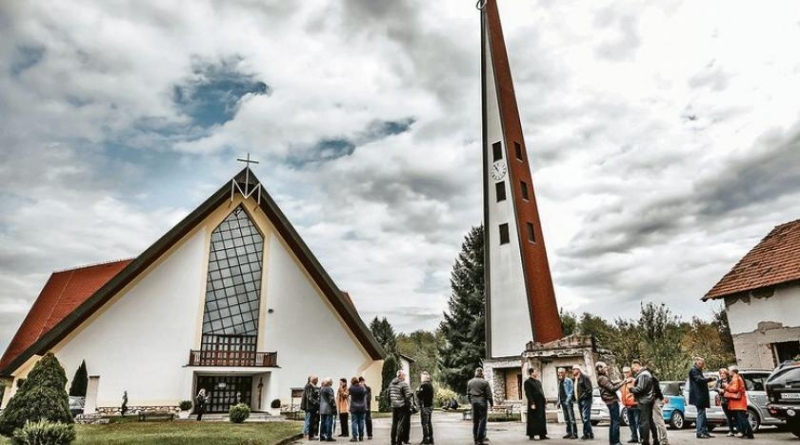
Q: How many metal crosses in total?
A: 1